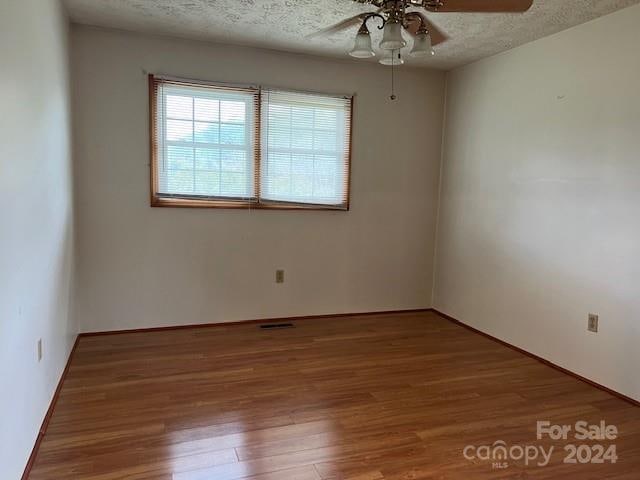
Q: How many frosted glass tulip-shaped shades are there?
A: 4